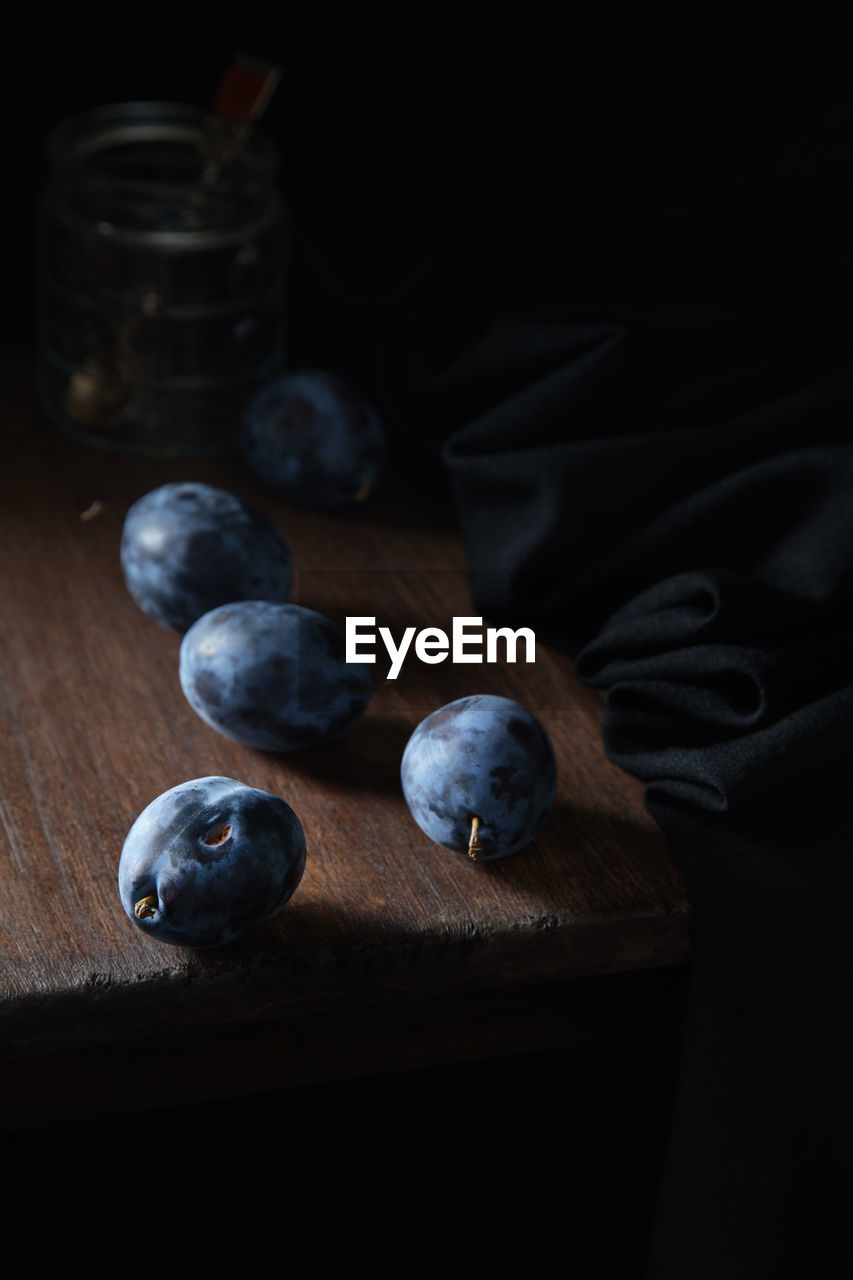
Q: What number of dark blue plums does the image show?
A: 5